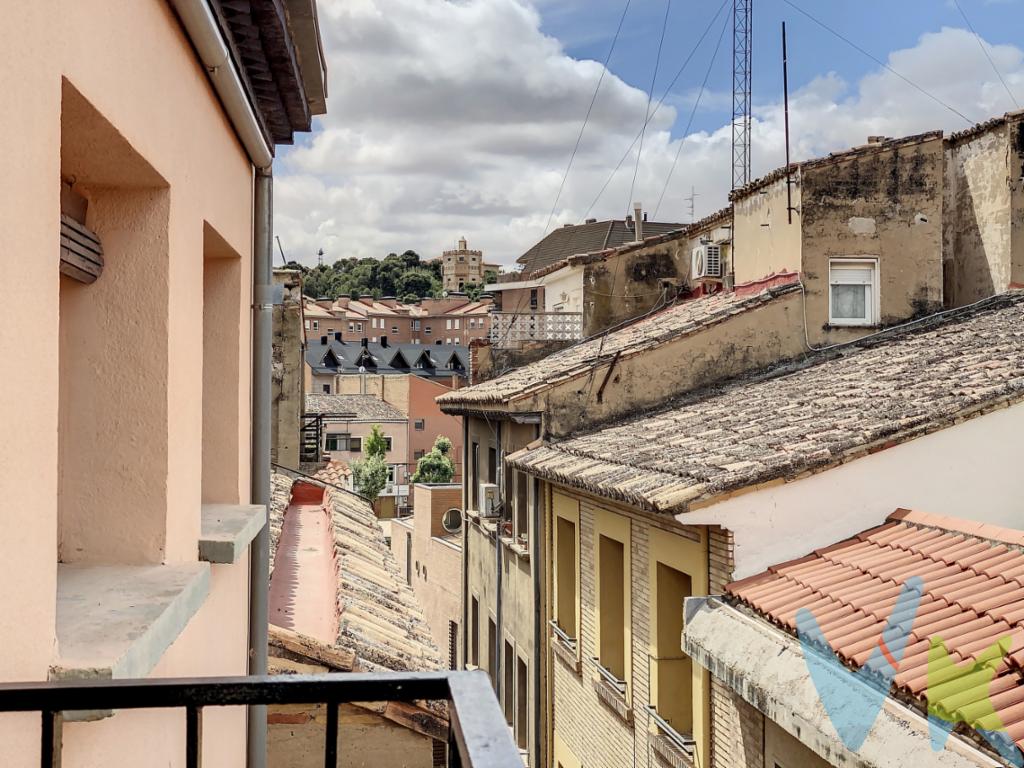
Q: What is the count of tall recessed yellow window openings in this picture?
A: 3